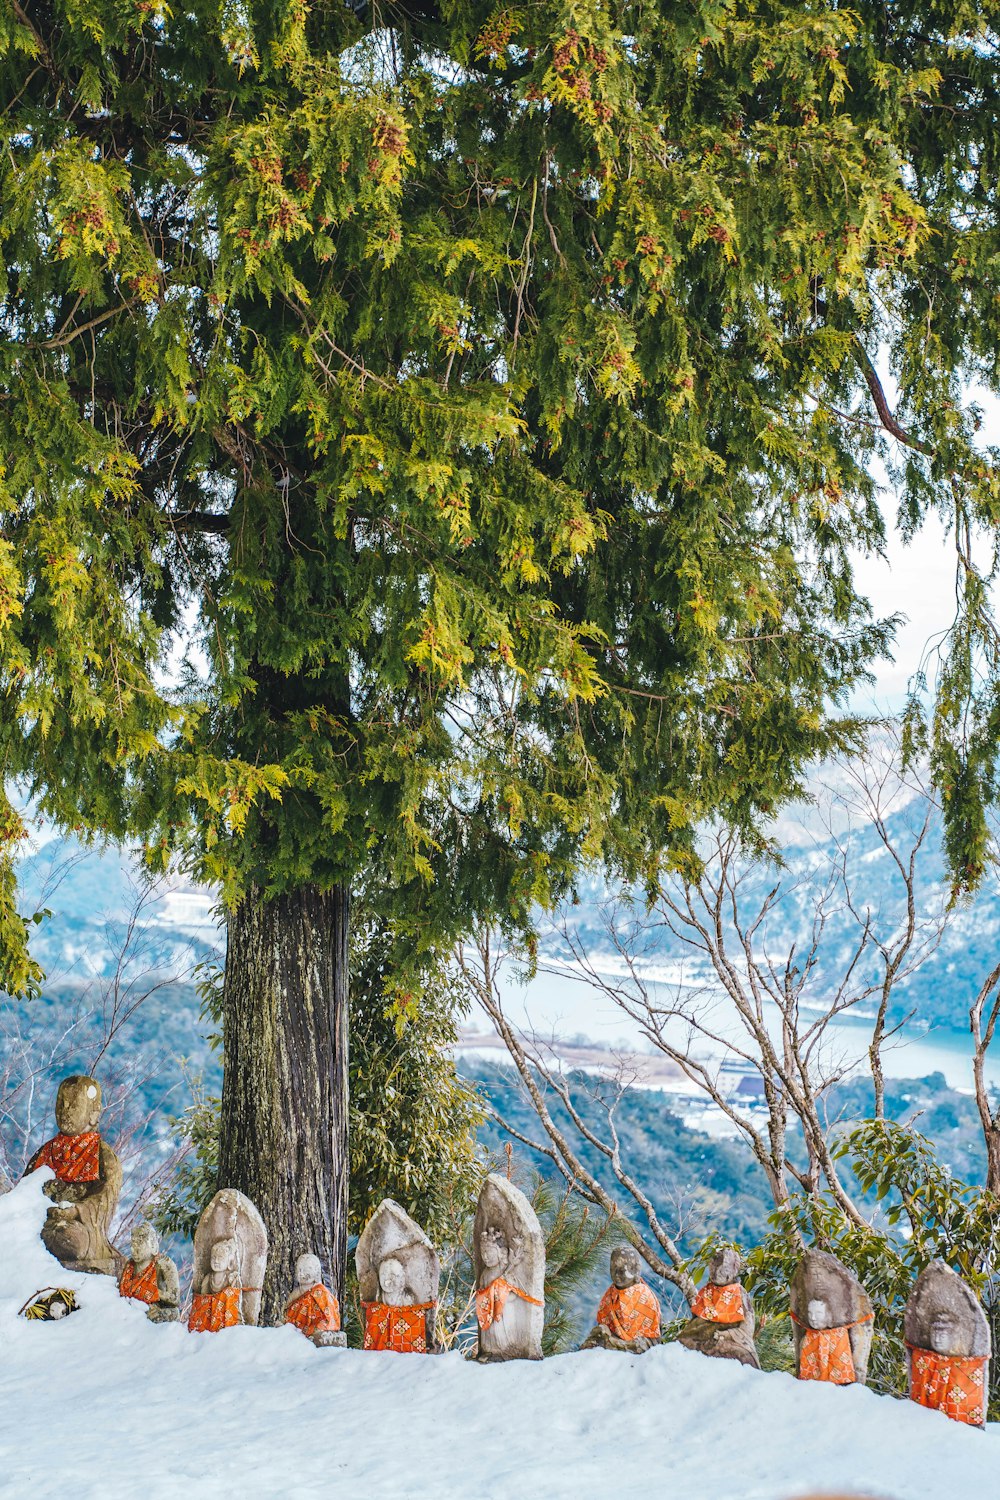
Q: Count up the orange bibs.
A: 10